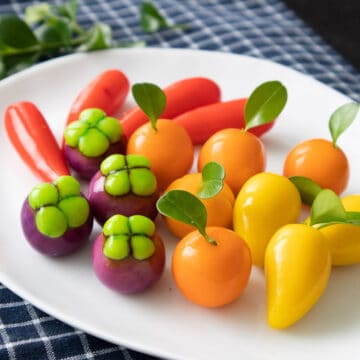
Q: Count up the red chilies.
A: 4